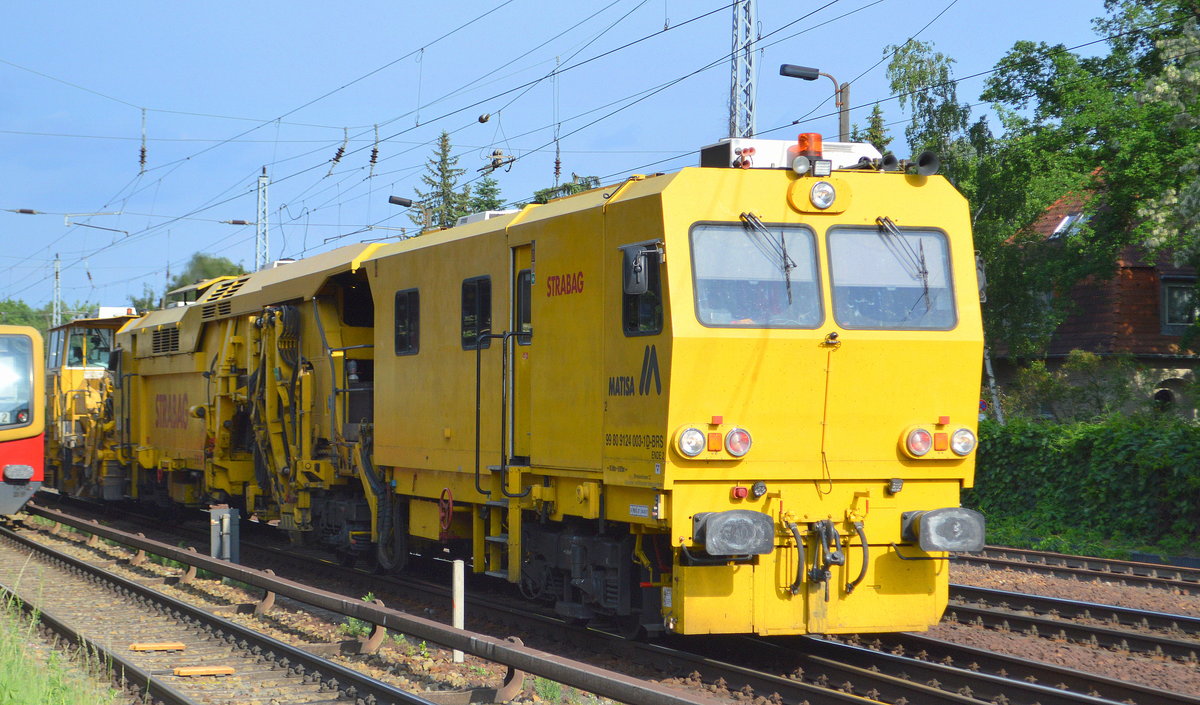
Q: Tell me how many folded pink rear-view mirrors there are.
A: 0